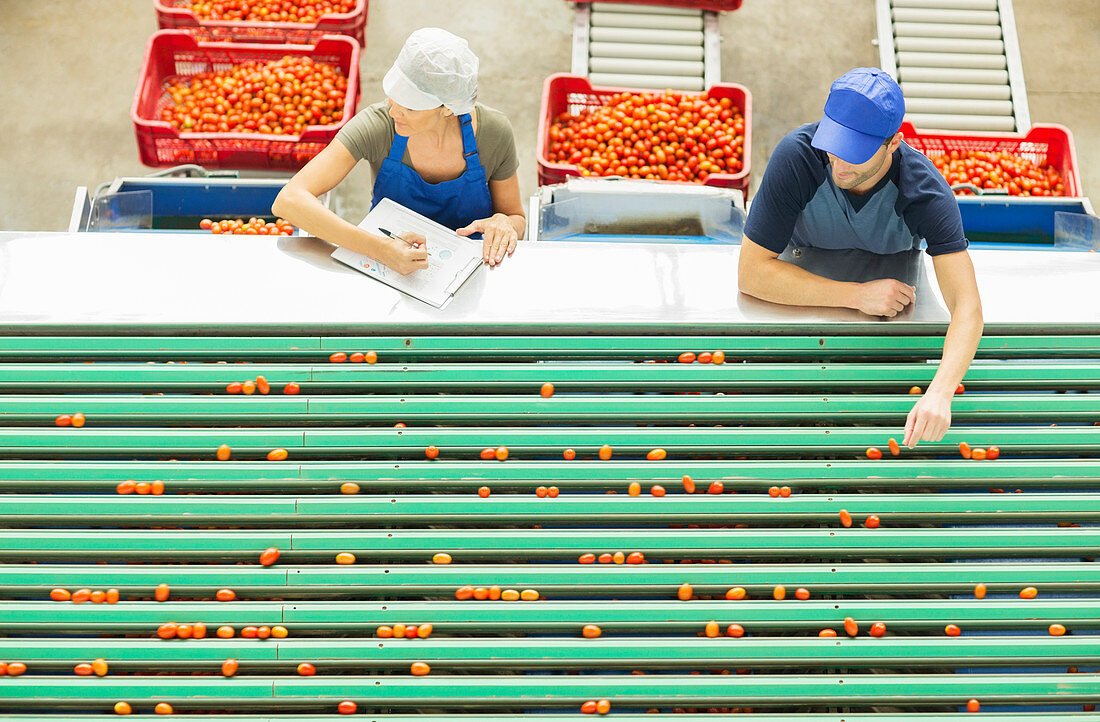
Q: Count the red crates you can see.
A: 5